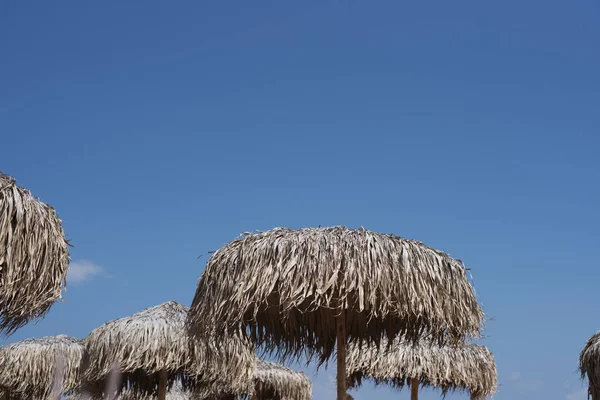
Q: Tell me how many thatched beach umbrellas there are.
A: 7